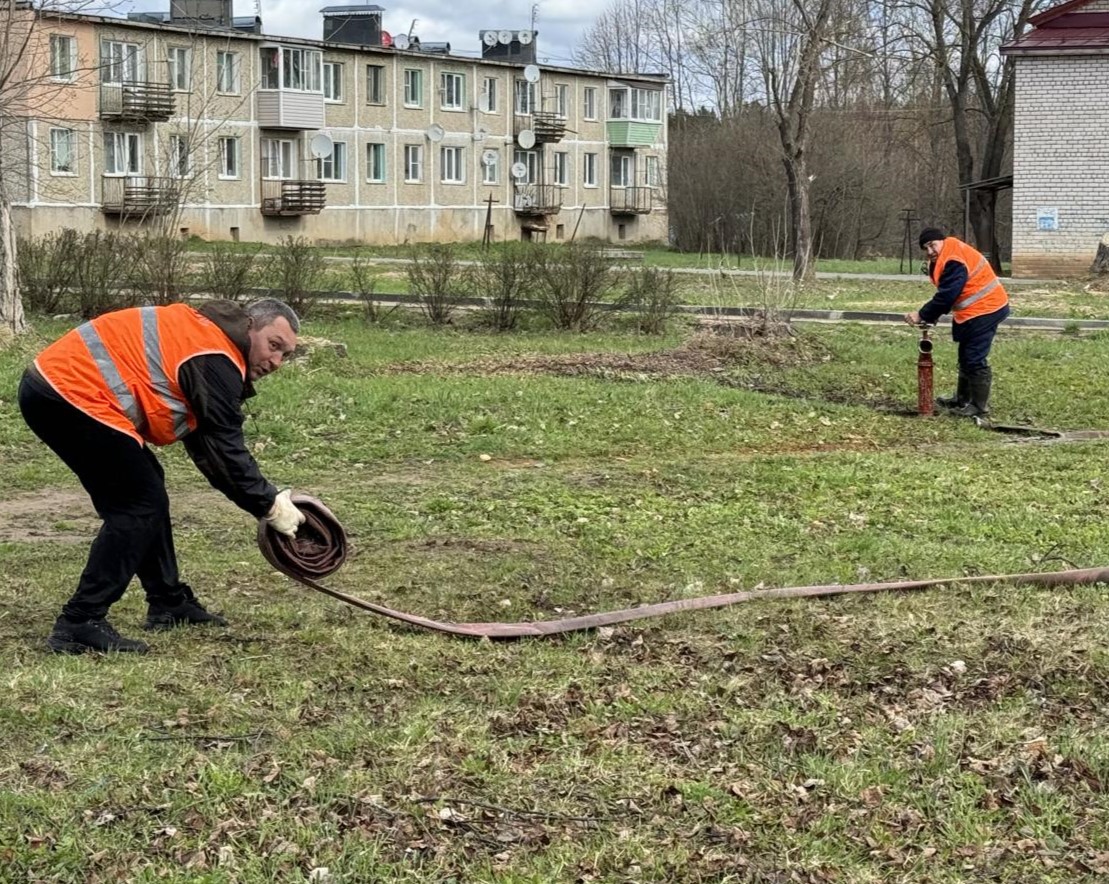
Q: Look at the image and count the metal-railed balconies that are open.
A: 6